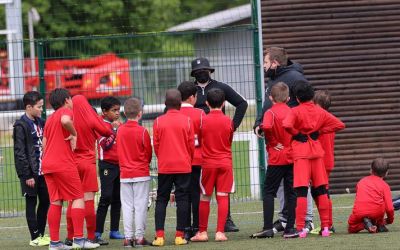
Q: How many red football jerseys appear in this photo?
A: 11